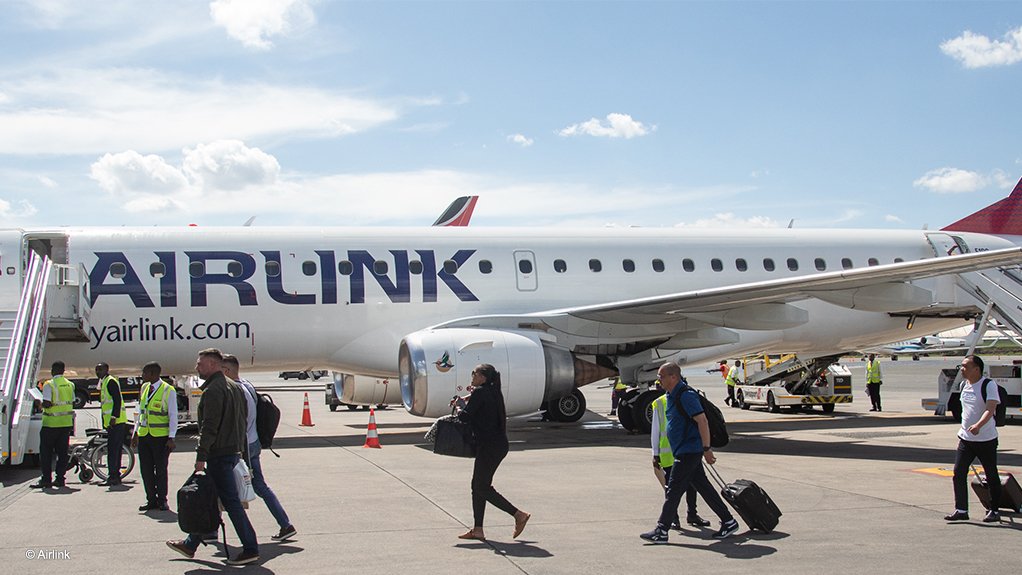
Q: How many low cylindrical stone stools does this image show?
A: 0